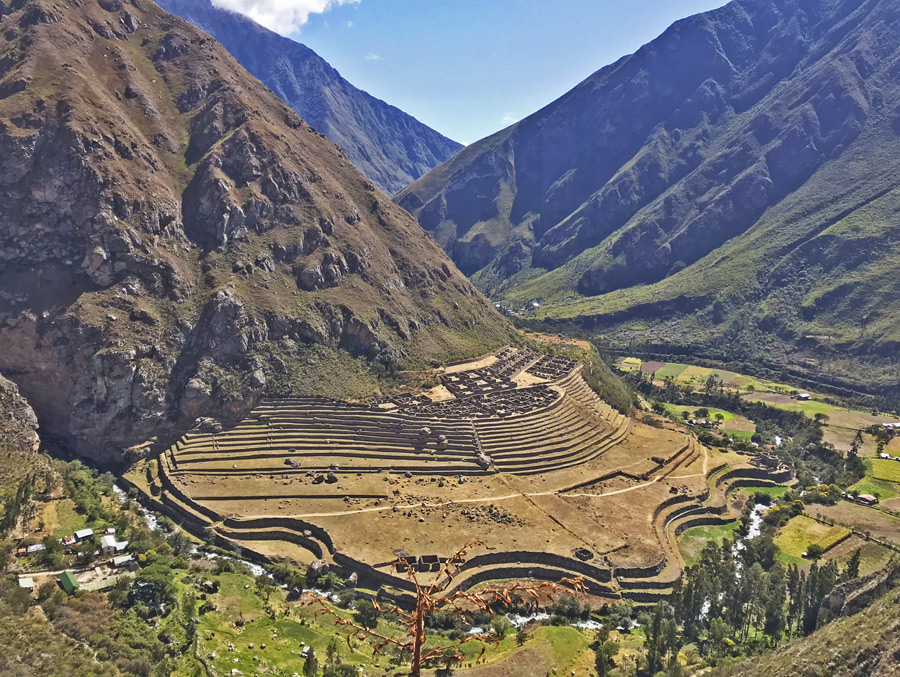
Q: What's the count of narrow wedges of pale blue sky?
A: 1